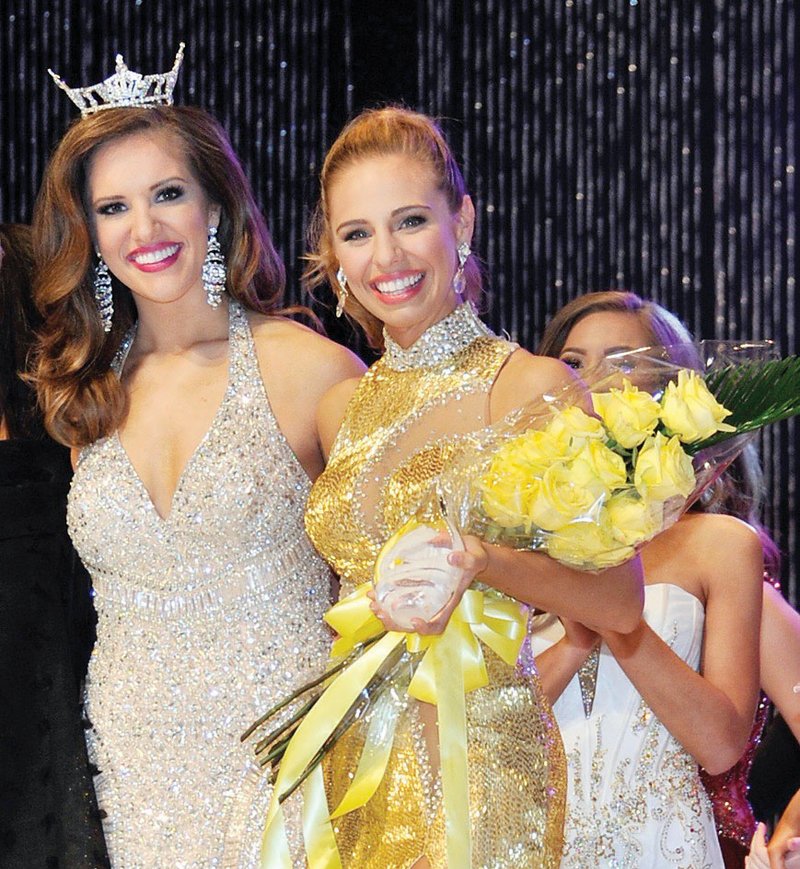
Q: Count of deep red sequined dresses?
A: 1